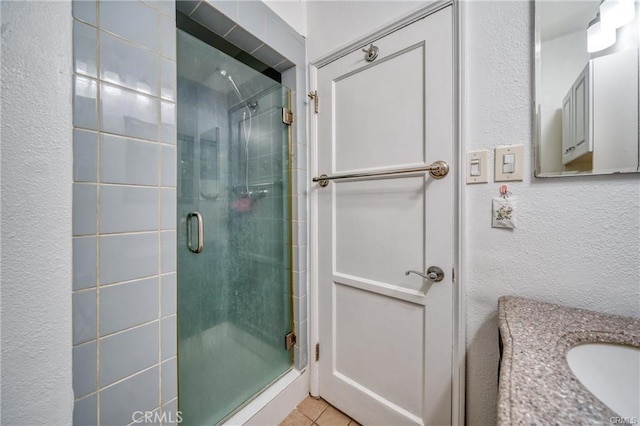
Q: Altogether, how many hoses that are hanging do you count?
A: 1